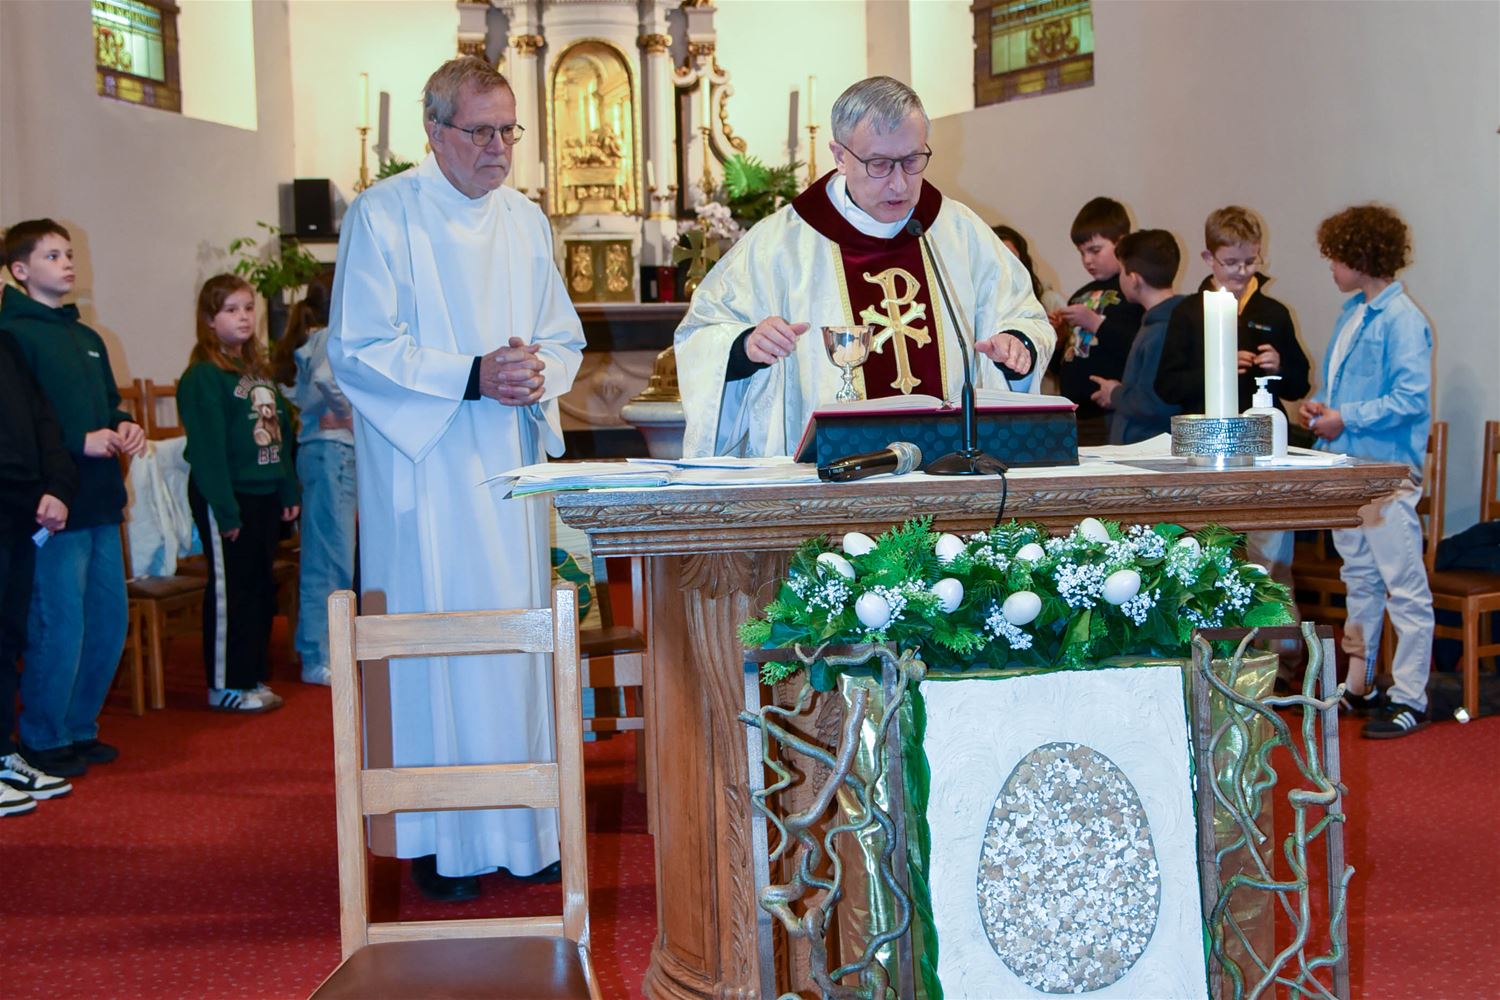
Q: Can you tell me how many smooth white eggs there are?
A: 11